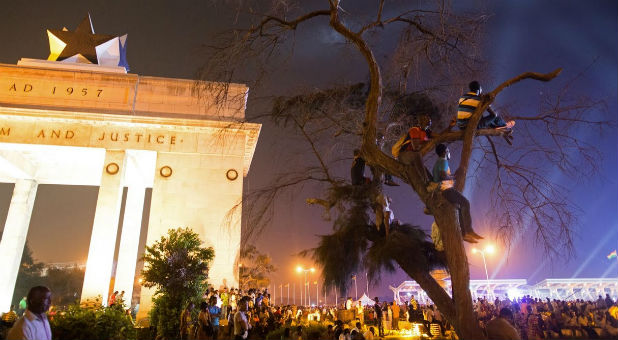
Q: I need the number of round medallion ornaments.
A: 3